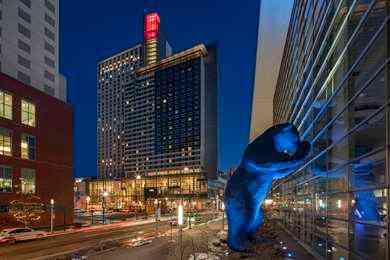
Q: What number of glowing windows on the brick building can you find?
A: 6